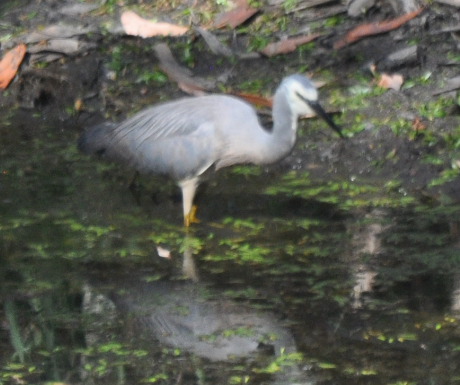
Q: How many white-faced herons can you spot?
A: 1